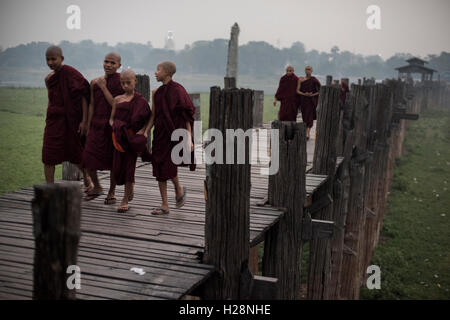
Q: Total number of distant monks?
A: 2